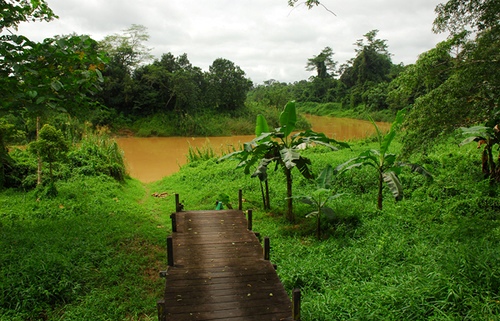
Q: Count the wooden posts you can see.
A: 8